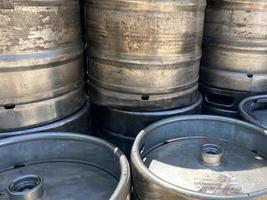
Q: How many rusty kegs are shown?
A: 3